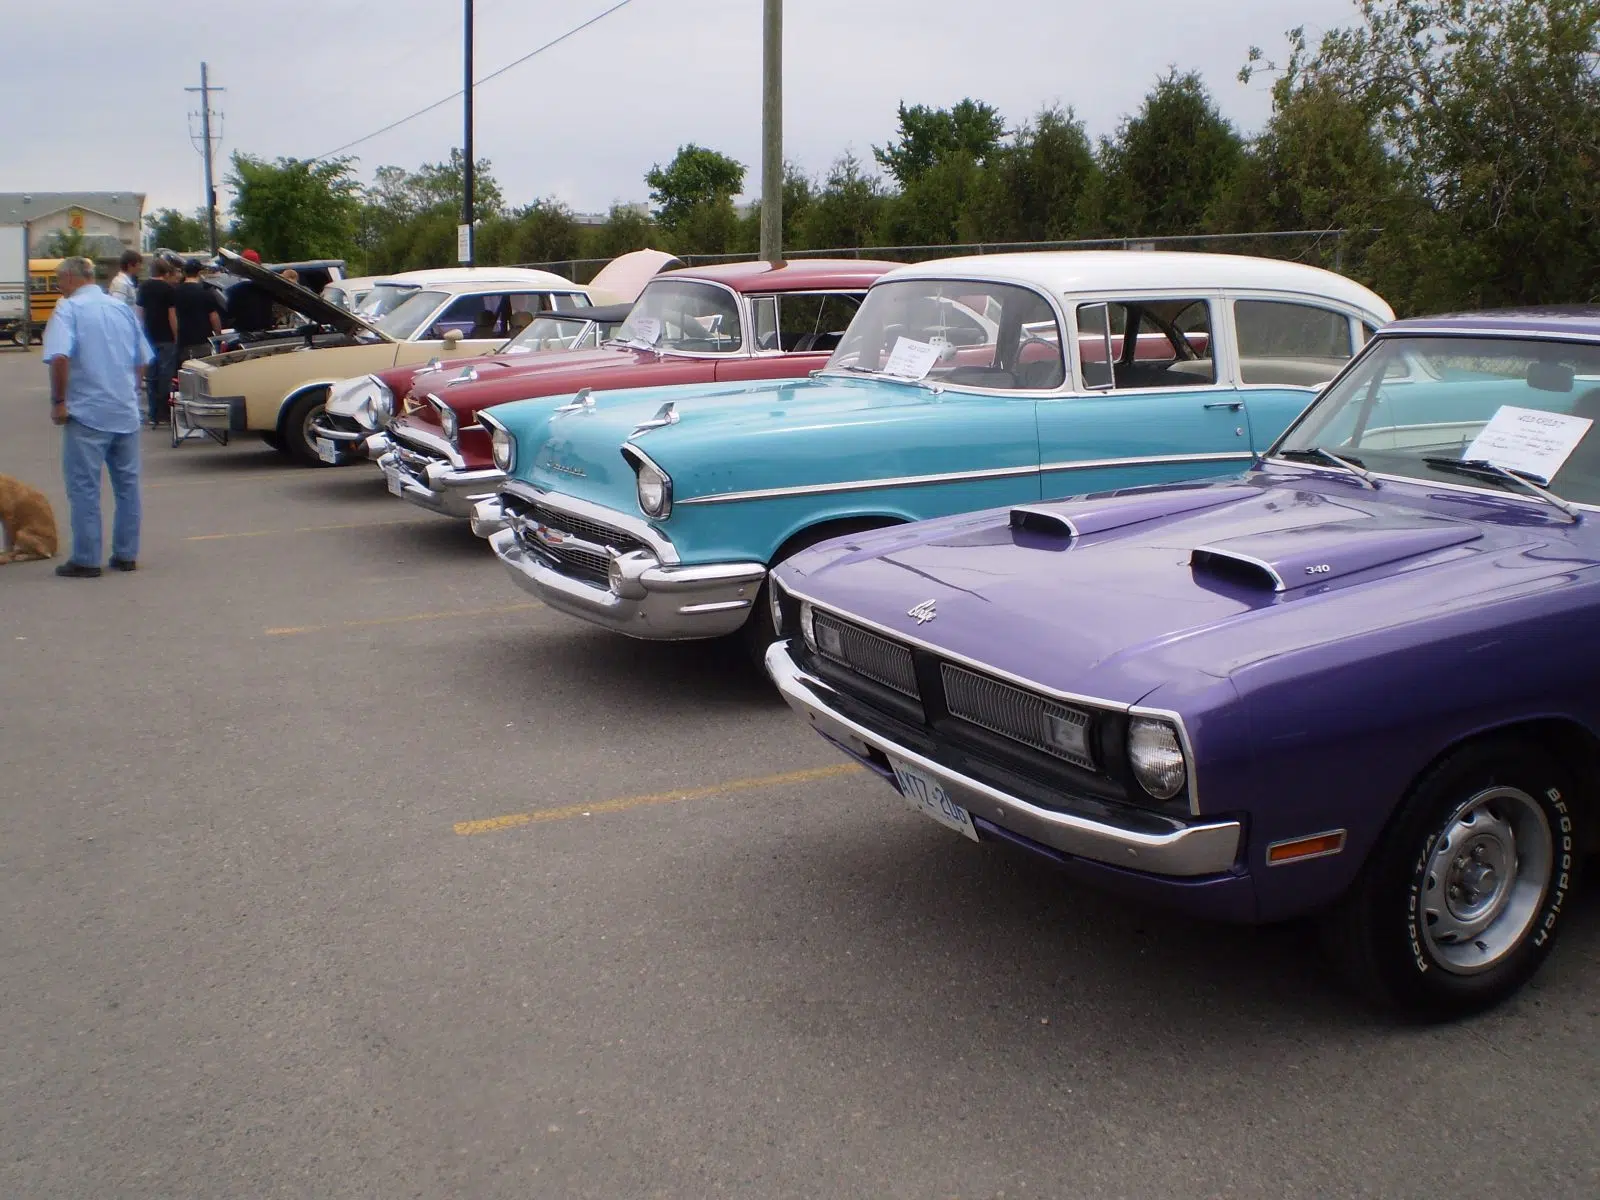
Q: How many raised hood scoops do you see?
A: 2